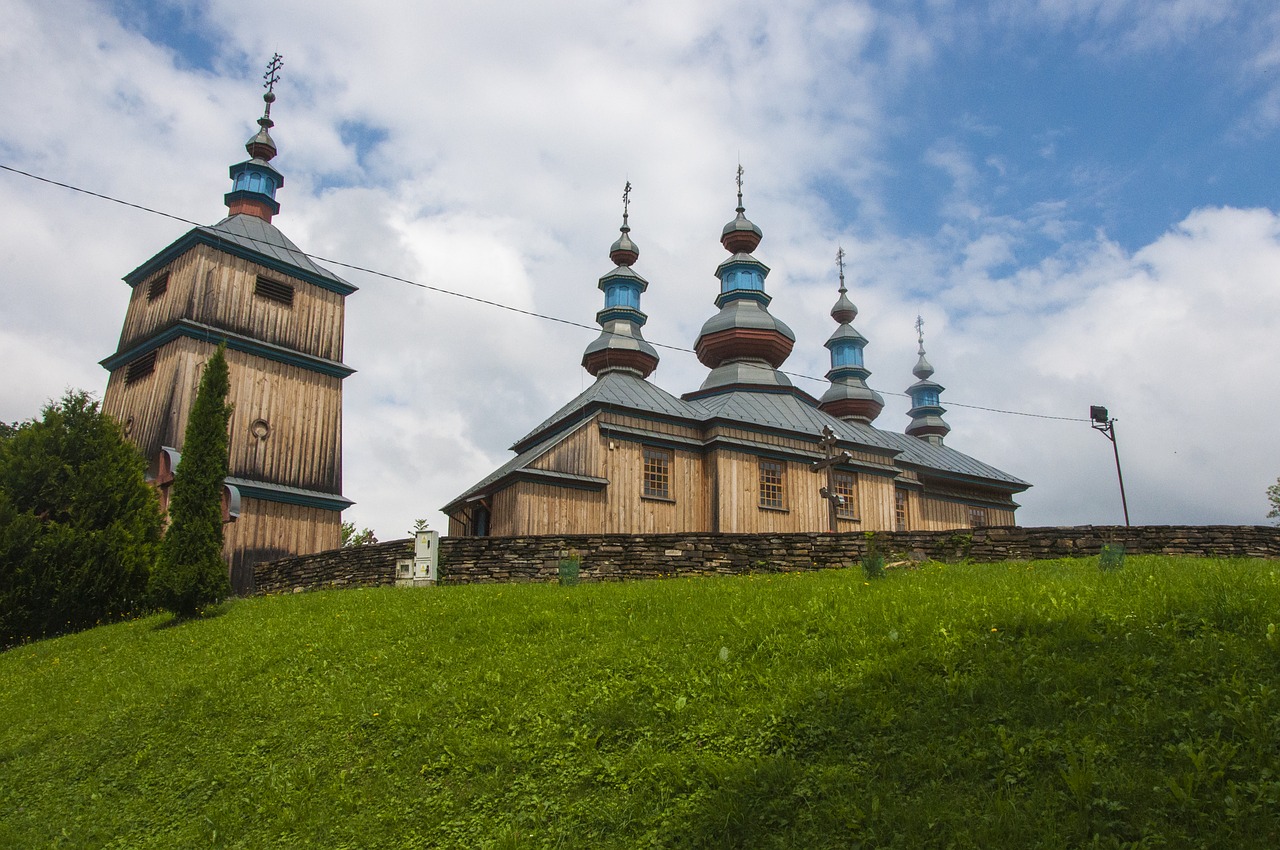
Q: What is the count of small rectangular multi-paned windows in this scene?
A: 5